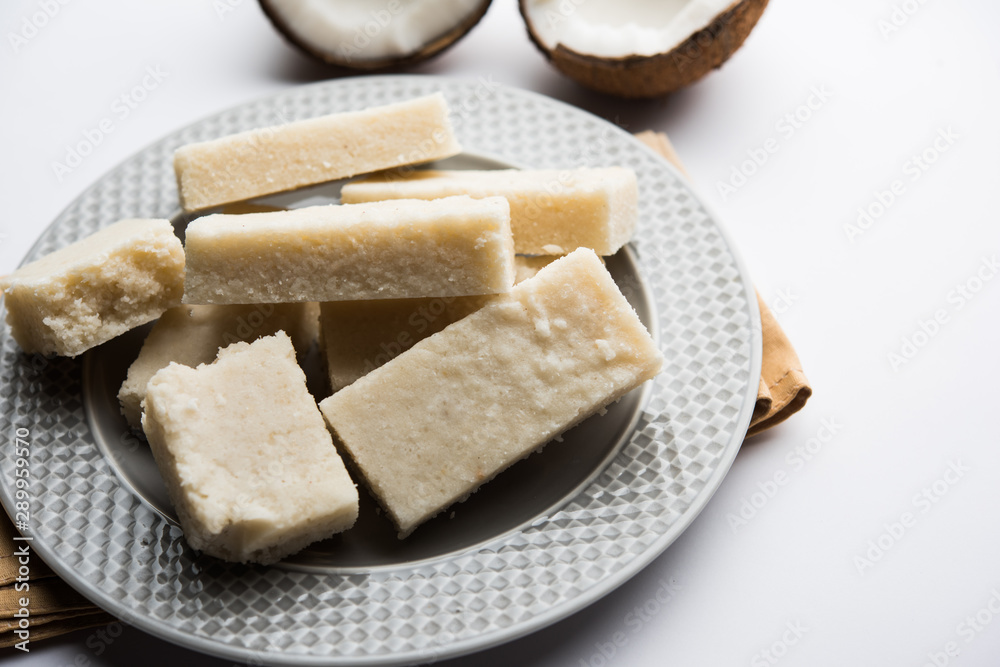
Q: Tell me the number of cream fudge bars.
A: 8